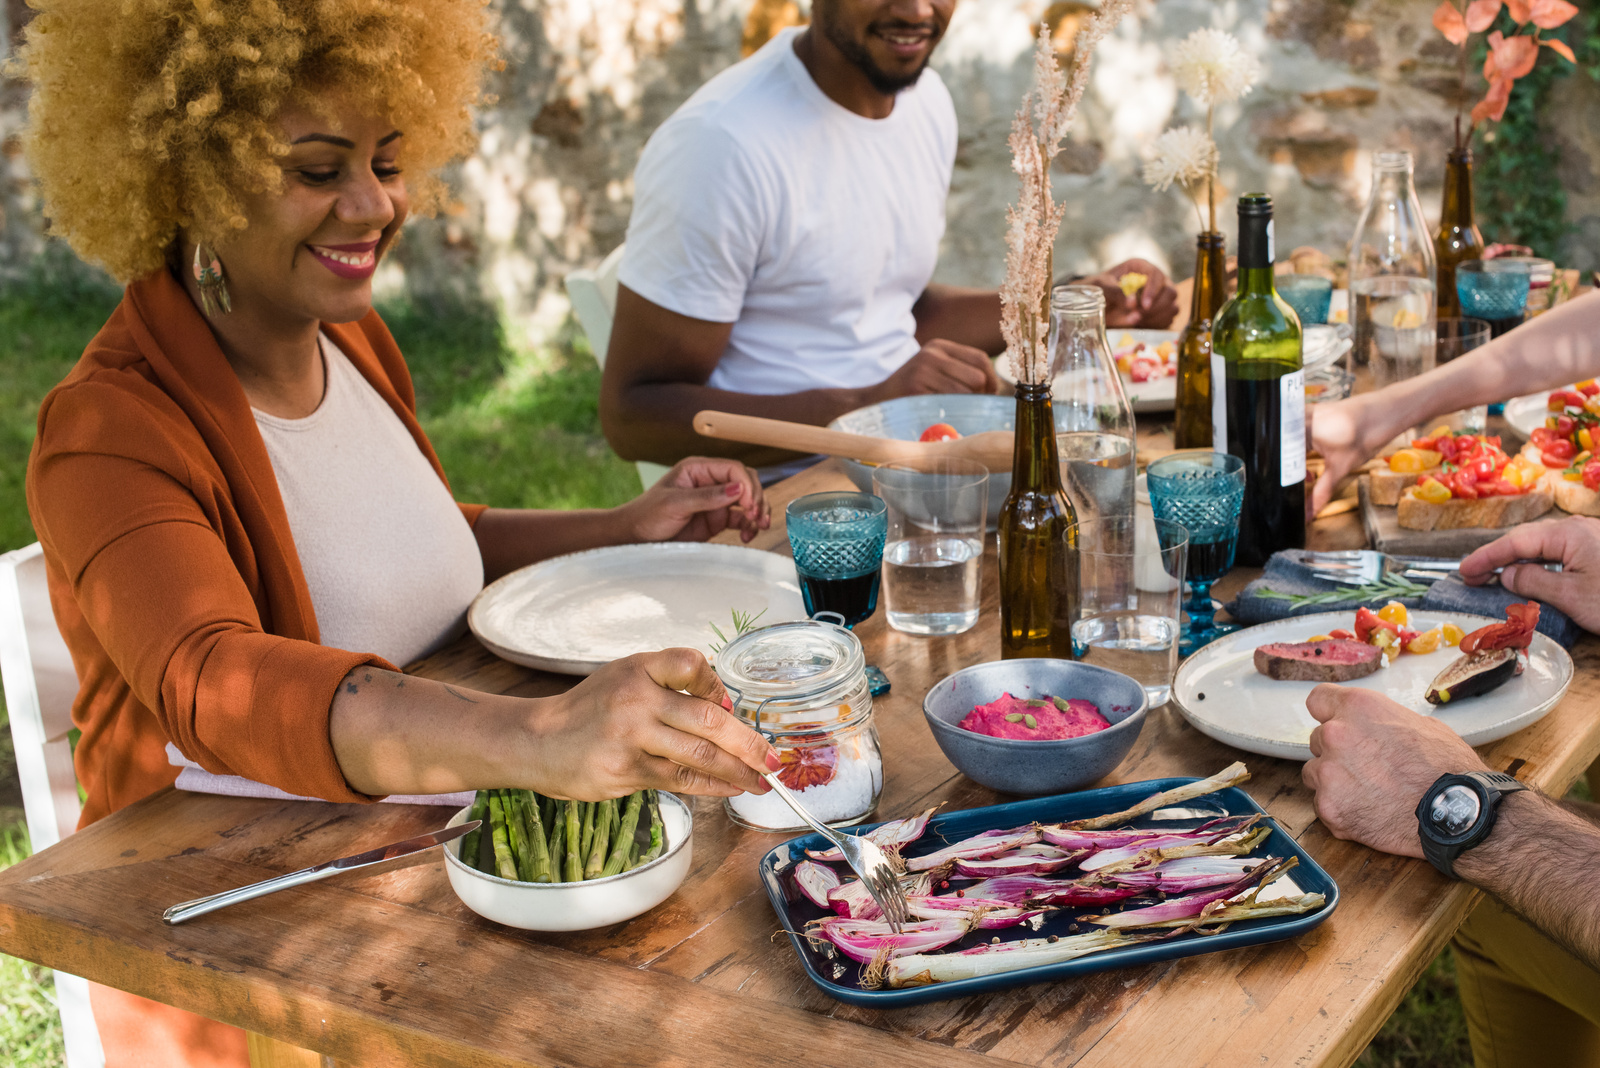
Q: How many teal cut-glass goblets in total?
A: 4